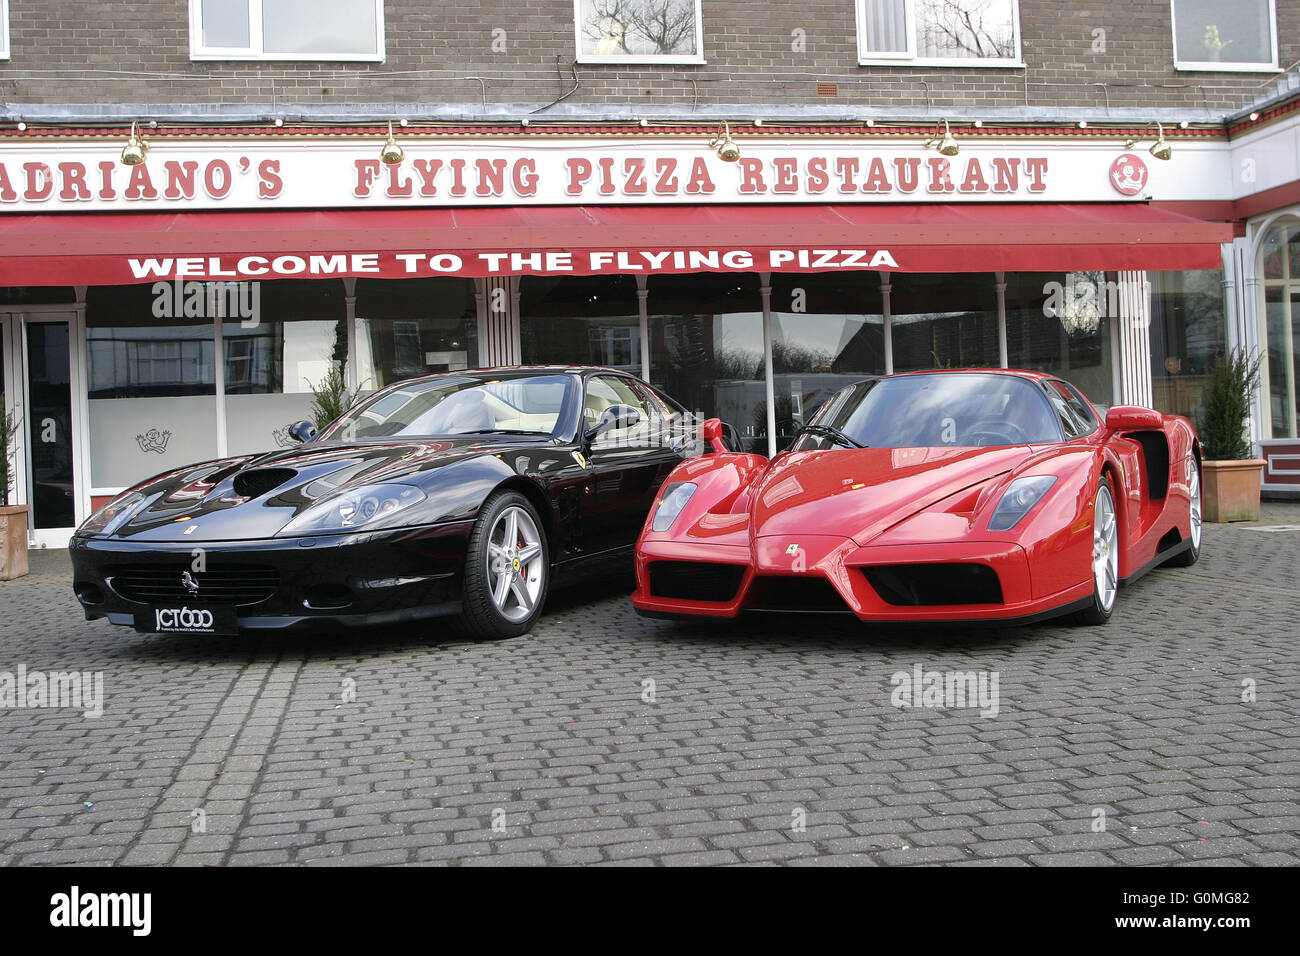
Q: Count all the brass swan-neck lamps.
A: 5